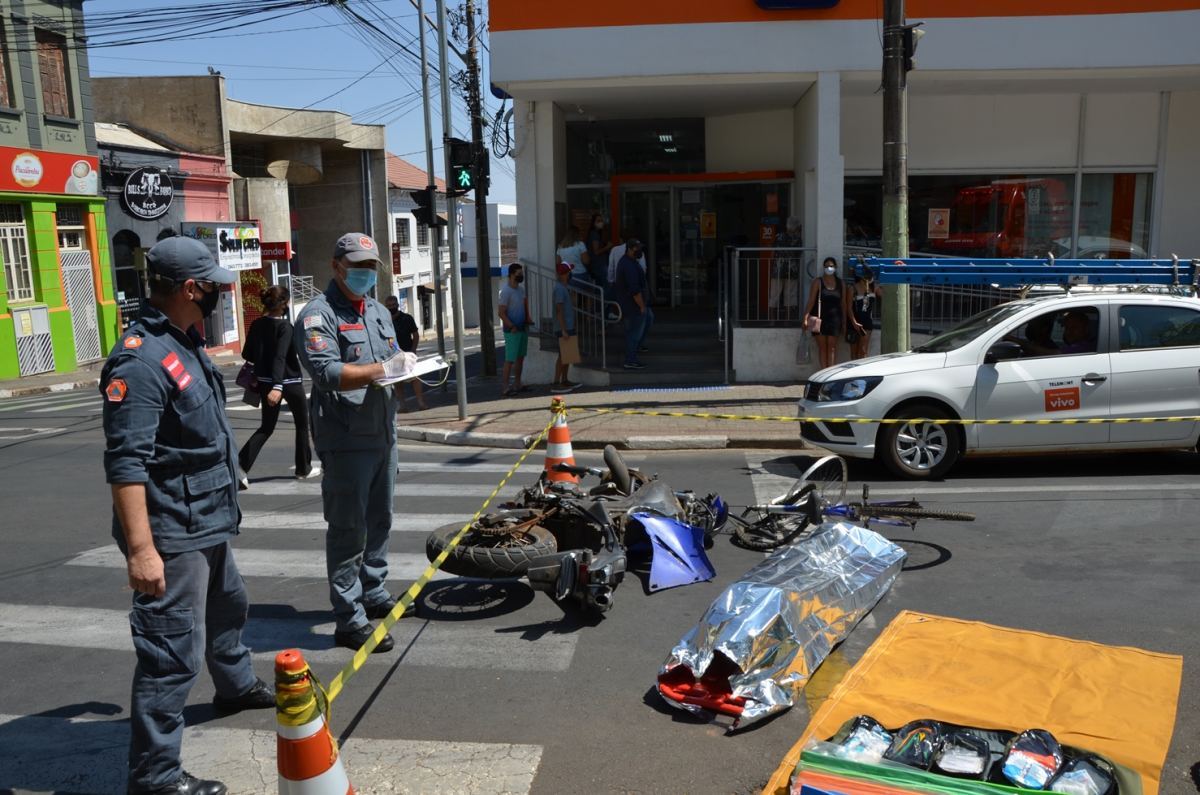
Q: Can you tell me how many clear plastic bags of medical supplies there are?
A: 5